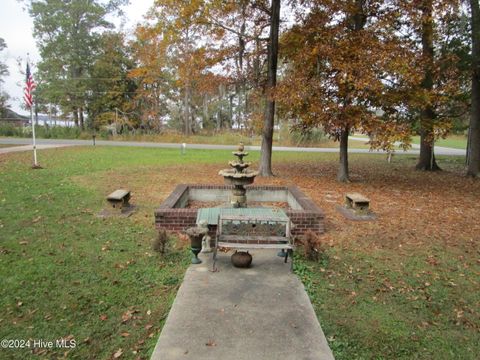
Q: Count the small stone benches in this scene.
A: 2